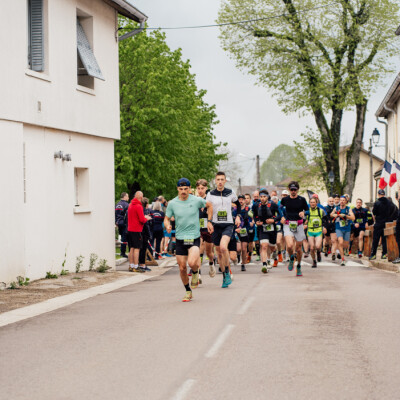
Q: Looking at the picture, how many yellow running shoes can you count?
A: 2